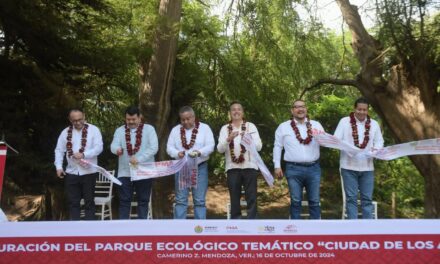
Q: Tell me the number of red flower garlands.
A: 6